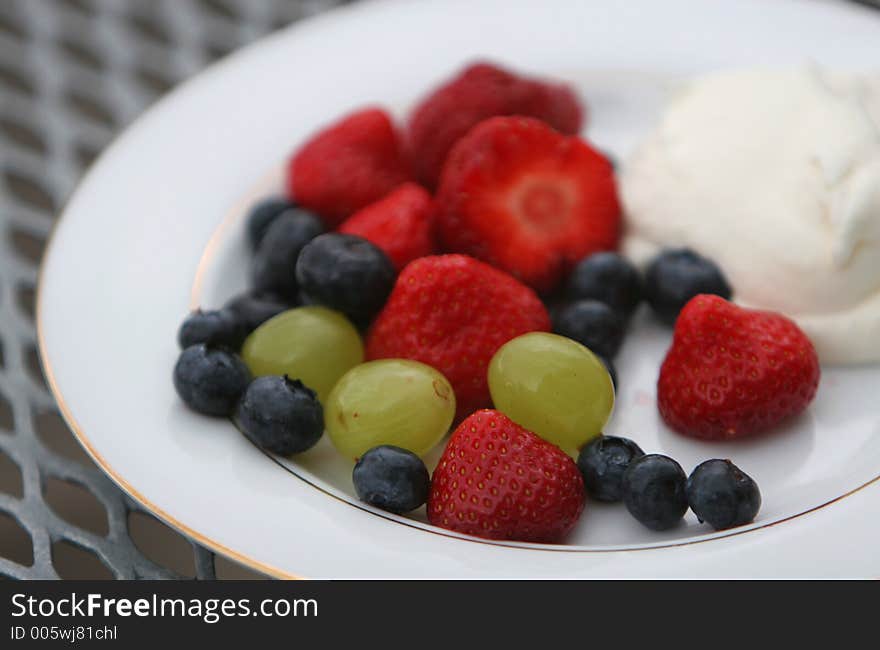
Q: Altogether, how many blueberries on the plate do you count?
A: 15